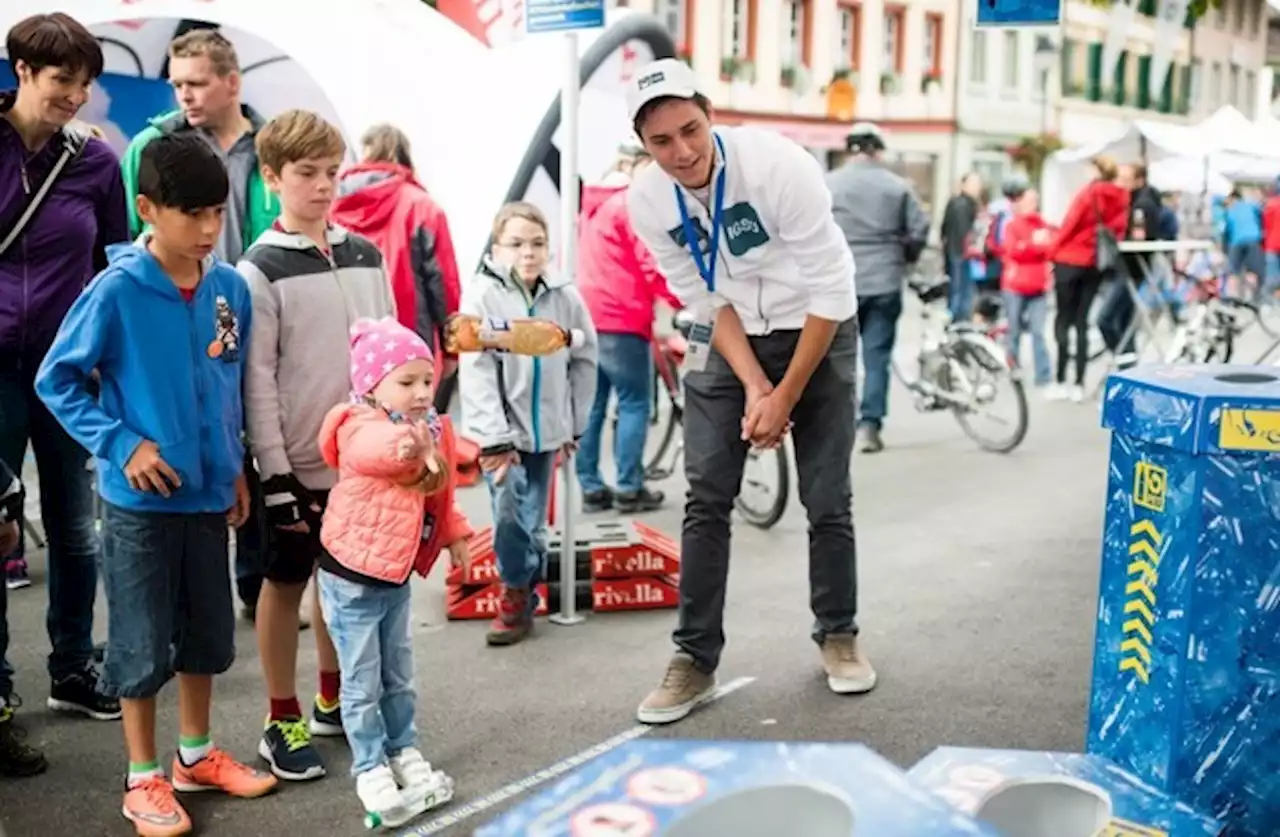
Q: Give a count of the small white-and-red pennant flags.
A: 0